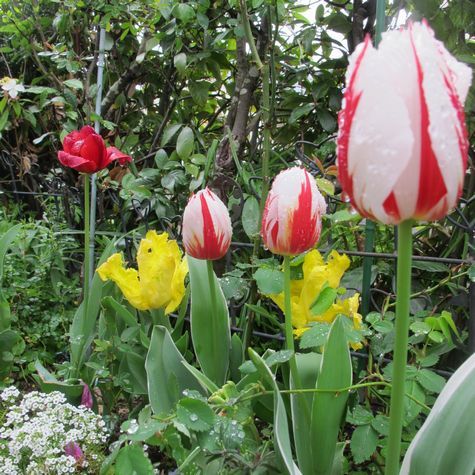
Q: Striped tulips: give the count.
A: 3